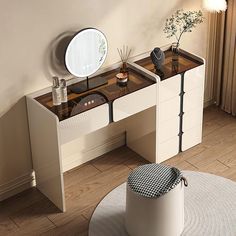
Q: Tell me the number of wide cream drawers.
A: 2